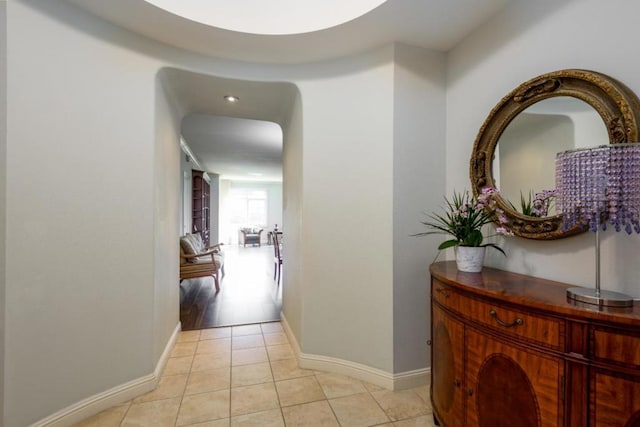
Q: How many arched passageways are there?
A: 1